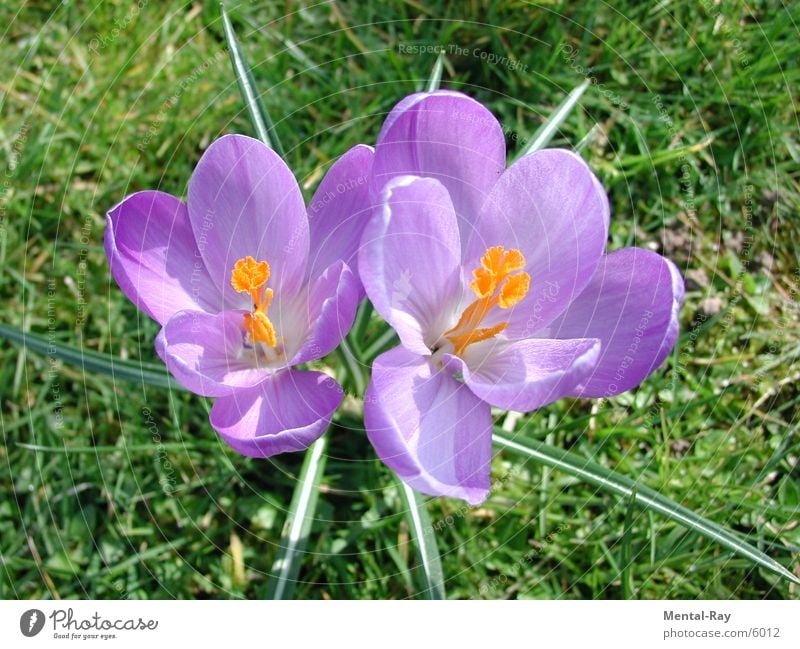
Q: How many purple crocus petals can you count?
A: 12